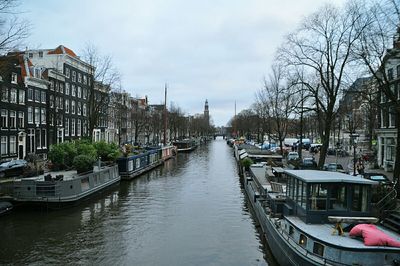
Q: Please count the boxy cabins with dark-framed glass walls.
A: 1